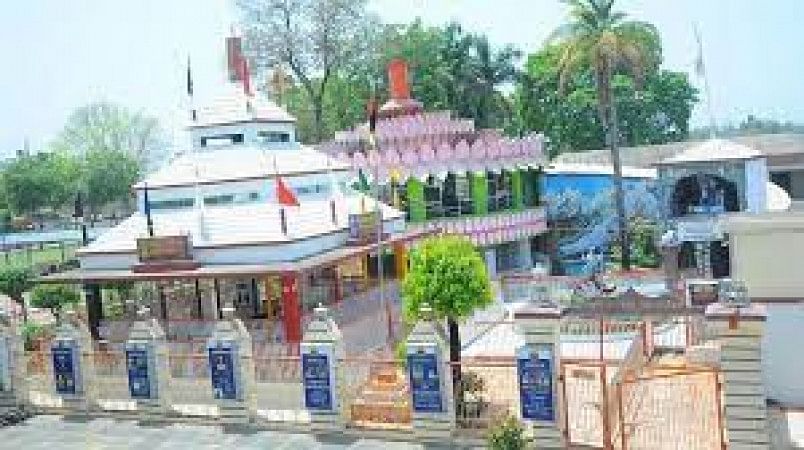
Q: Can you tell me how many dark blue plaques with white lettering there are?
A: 6